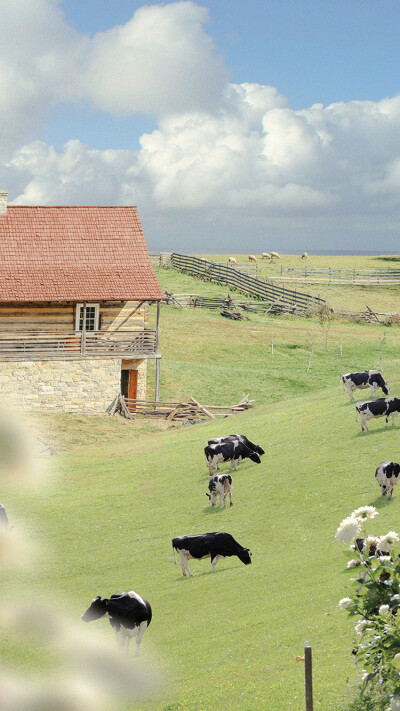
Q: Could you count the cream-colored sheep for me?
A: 6